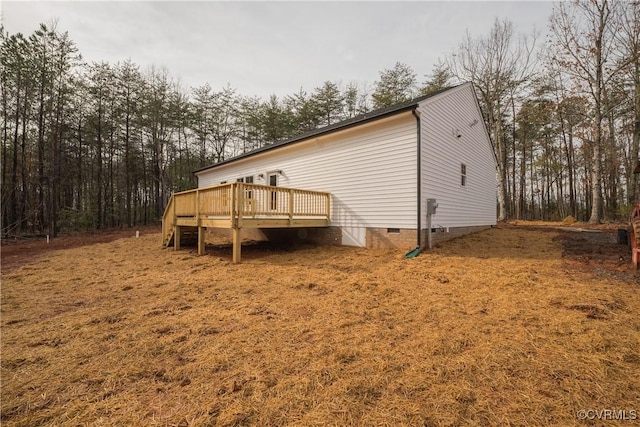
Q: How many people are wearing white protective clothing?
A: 0